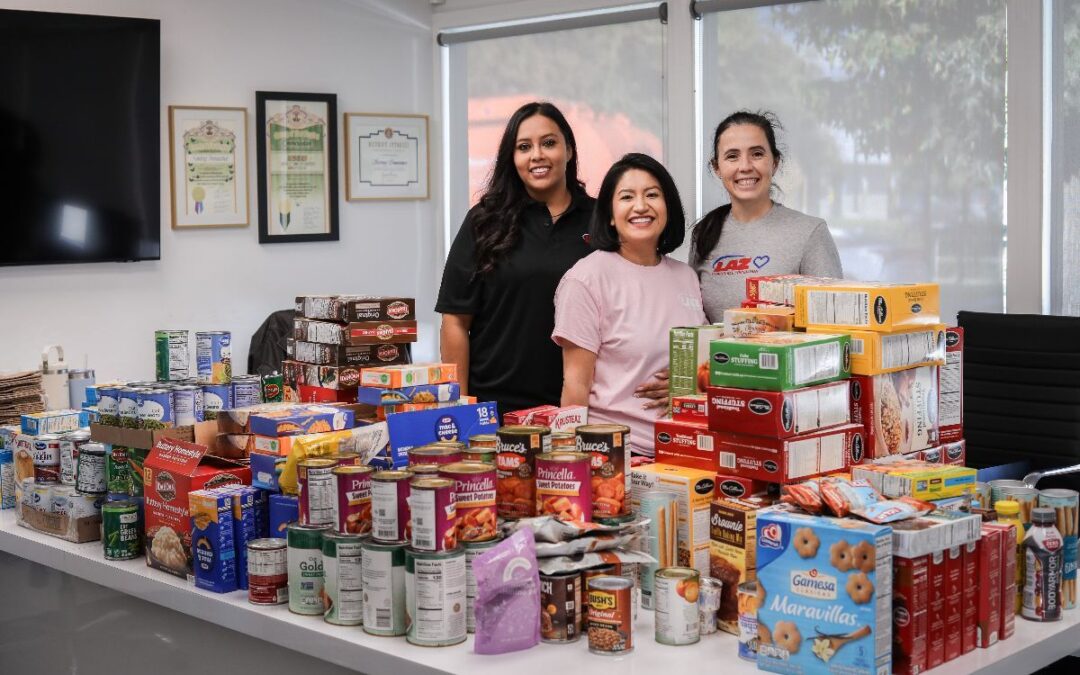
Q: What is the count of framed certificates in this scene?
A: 3